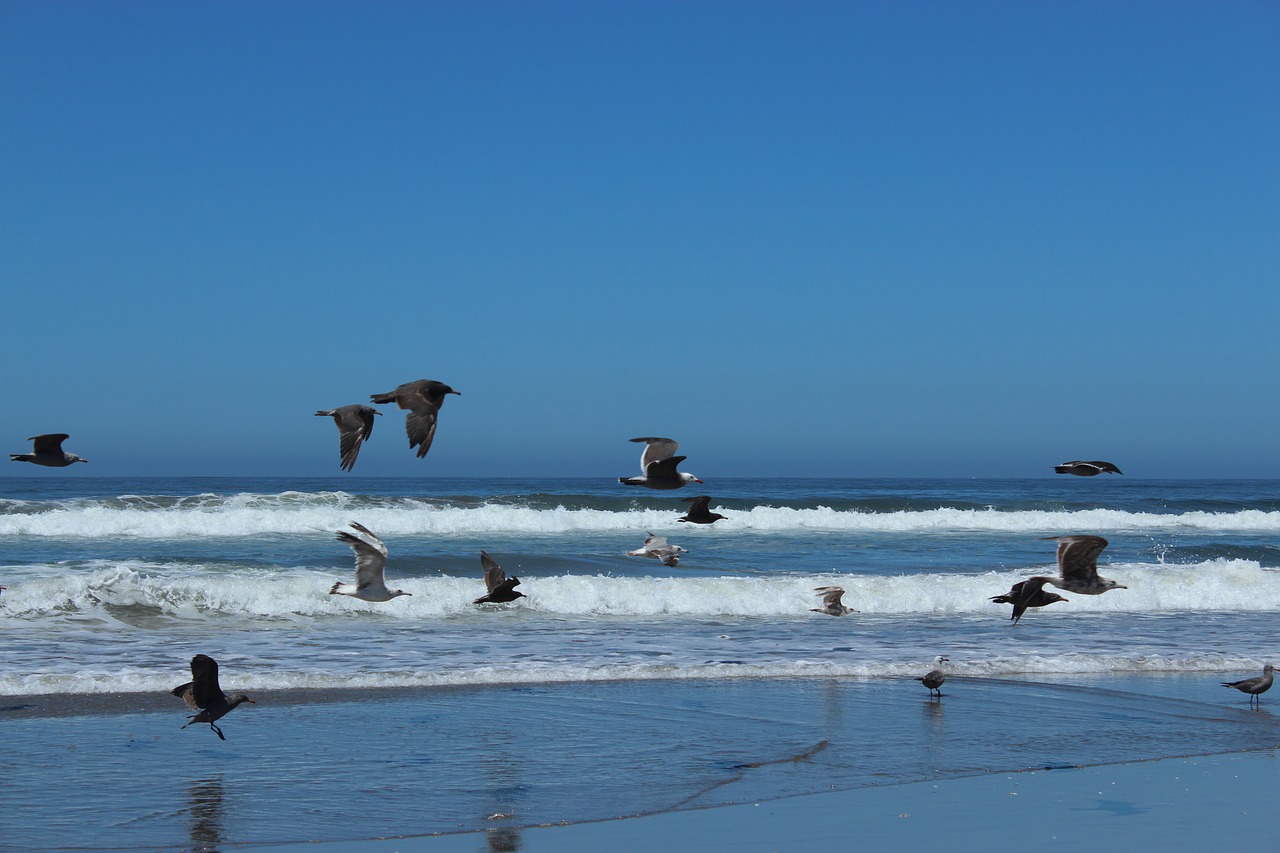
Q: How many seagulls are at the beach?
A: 15